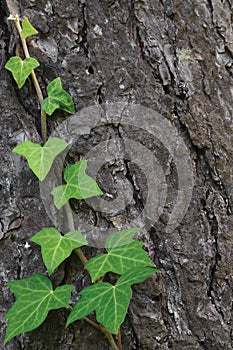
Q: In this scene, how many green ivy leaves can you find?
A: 9